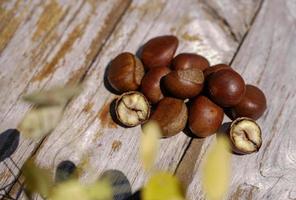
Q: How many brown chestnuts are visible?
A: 10